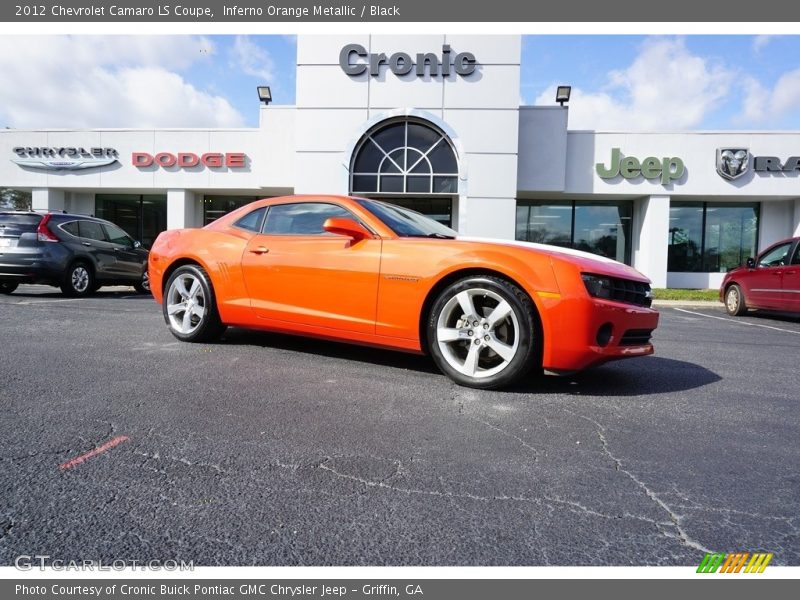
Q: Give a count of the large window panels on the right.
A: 4